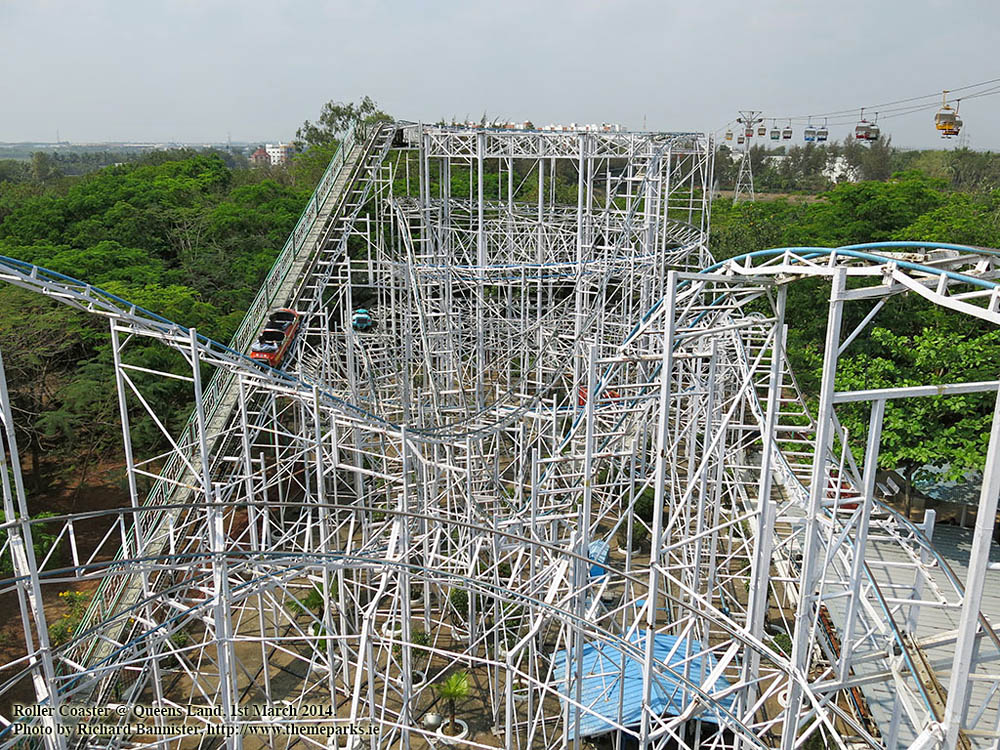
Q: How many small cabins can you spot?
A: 12